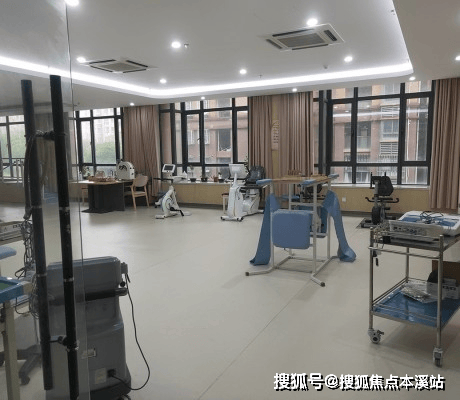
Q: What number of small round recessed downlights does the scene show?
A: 12